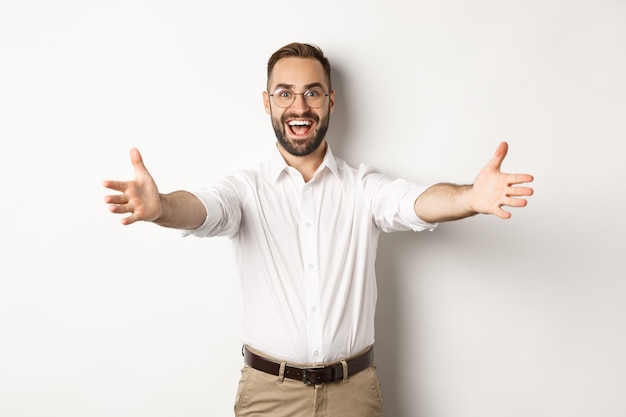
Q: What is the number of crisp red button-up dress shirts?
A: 0